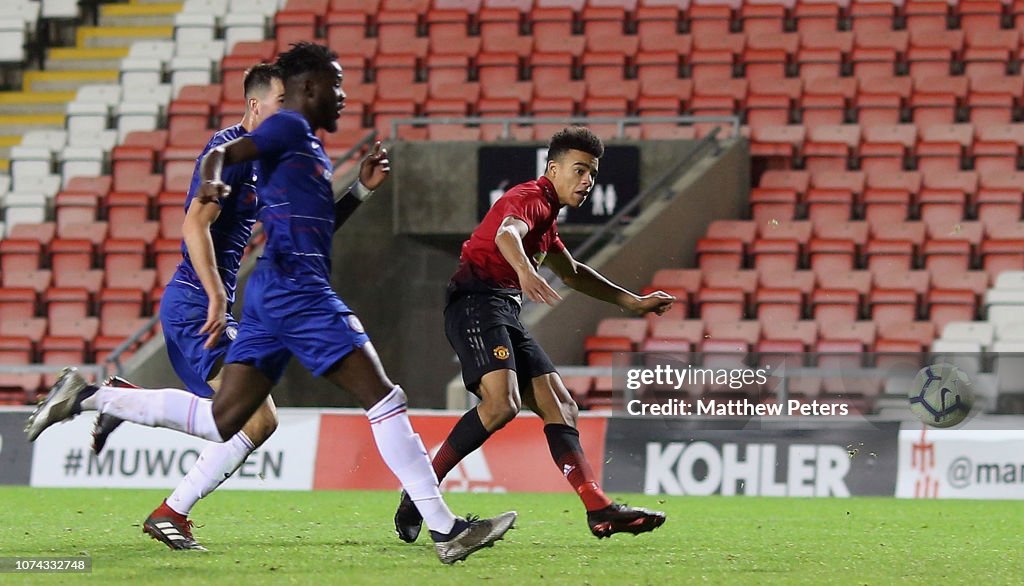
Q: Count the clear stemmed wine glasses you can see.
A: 0